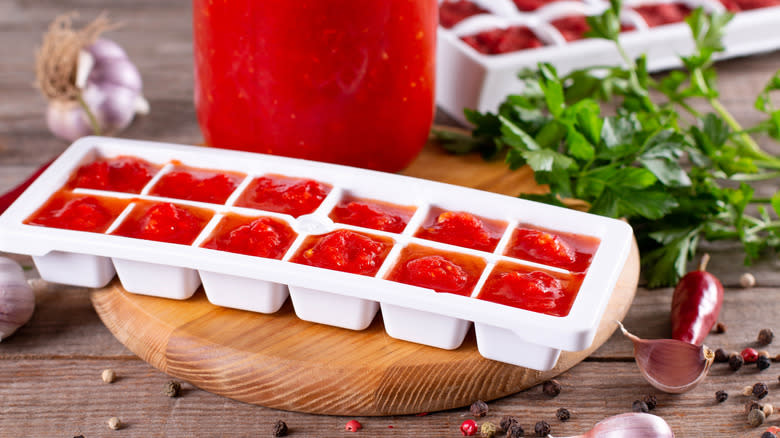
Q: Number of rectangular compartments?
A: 12